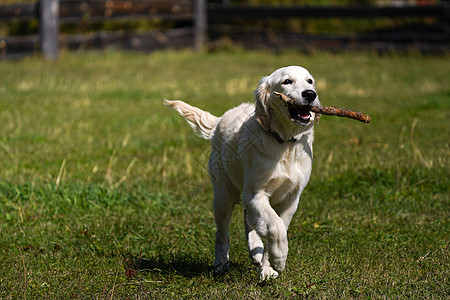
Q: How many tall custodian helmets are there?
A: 0